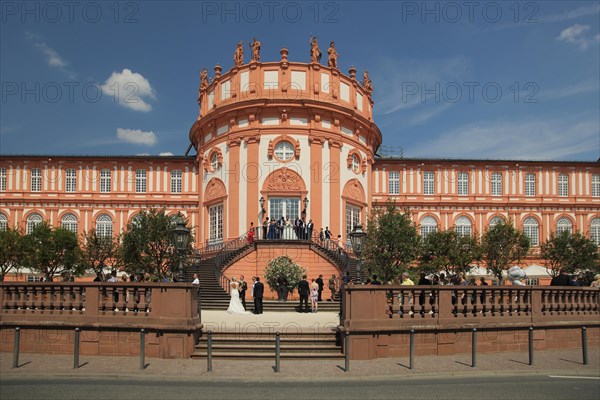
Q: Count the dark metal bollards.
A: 10